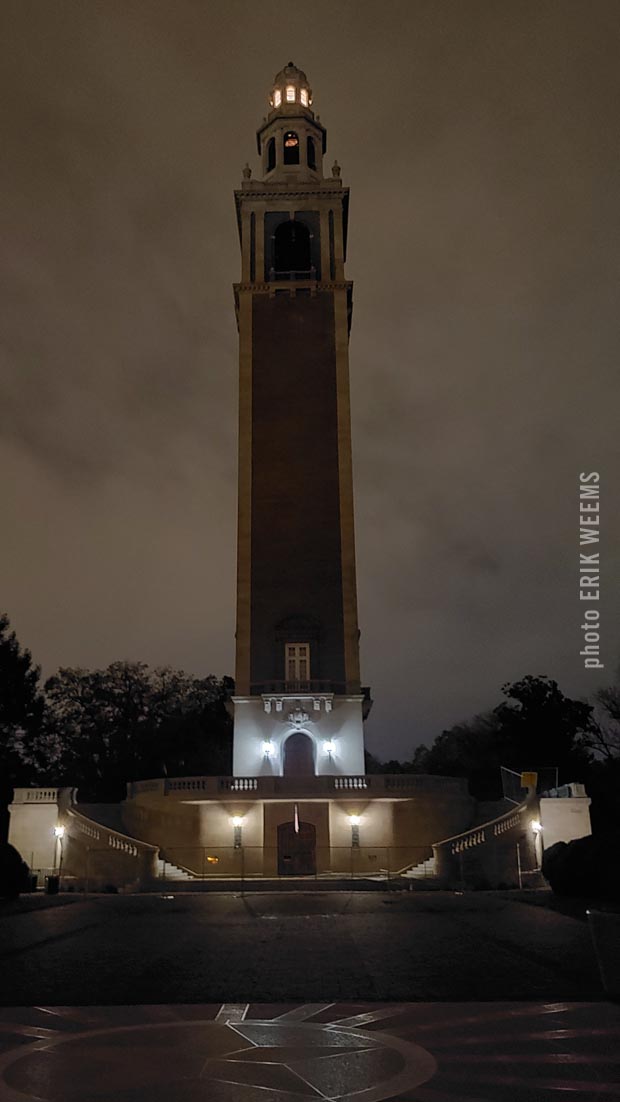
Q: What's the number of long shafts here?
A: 1